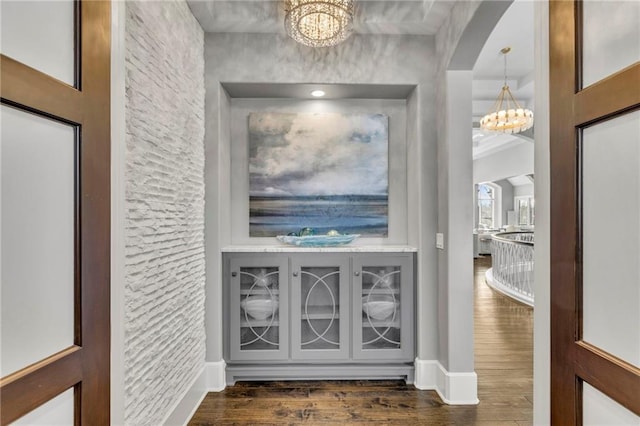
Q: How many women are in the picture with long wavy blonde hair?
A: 0